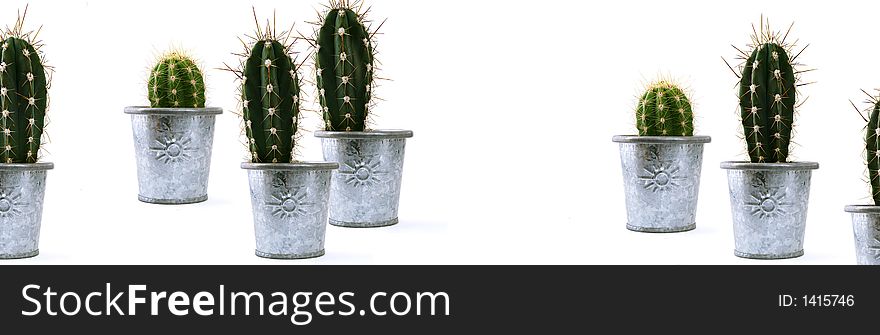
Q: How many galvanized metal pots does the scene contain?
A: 7